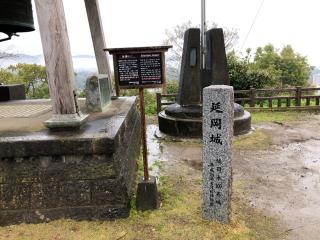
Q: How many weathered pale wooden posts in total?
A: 2